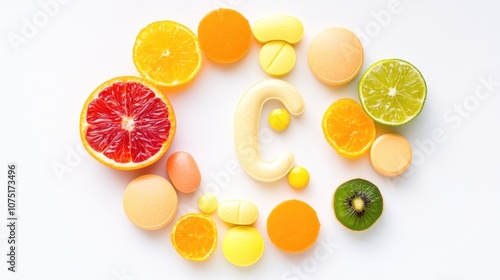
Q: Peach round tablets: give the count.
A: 3